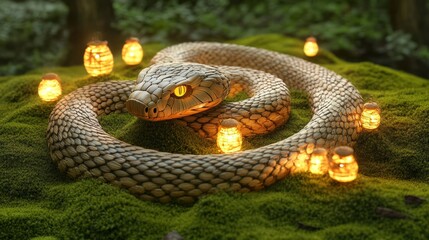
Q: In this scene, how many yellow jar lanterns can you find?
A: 8